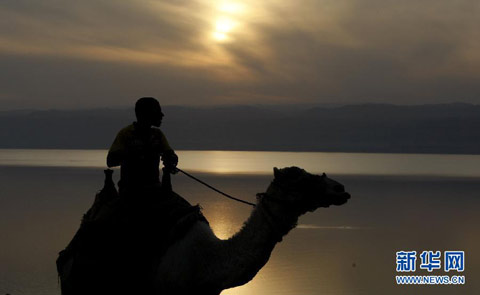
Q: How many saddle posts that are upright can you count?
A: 2